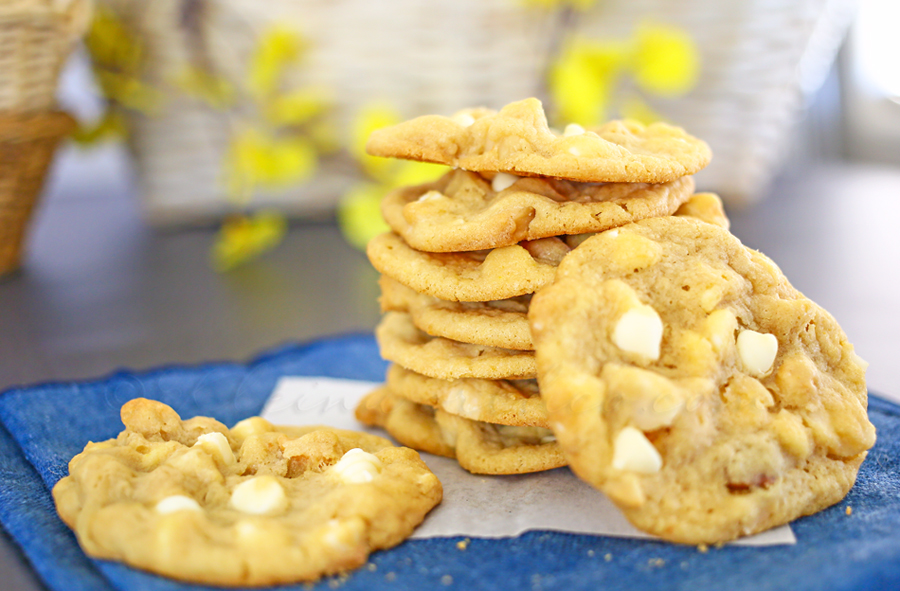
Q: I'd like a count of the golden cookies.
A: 9